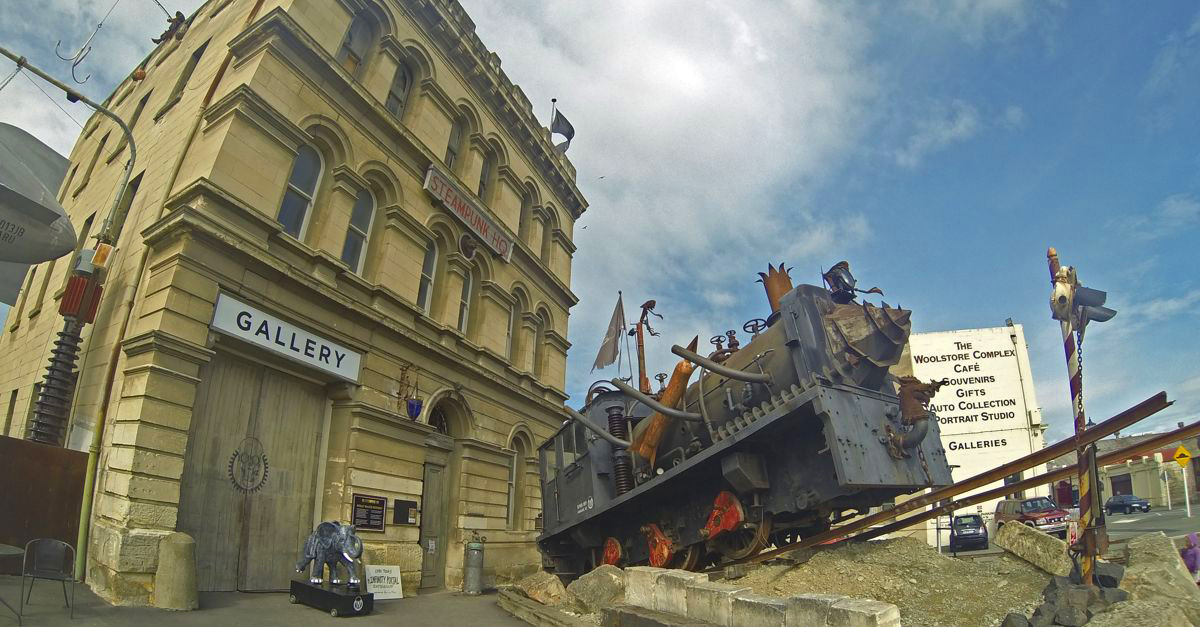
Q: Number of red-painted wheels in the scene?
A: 3